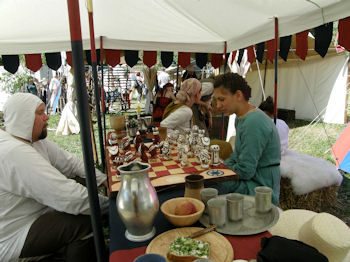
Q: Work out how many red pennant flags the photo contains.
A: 11